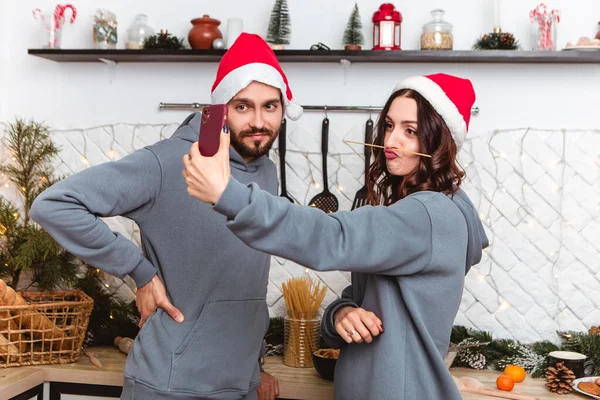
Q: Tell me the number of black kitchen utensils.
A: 3